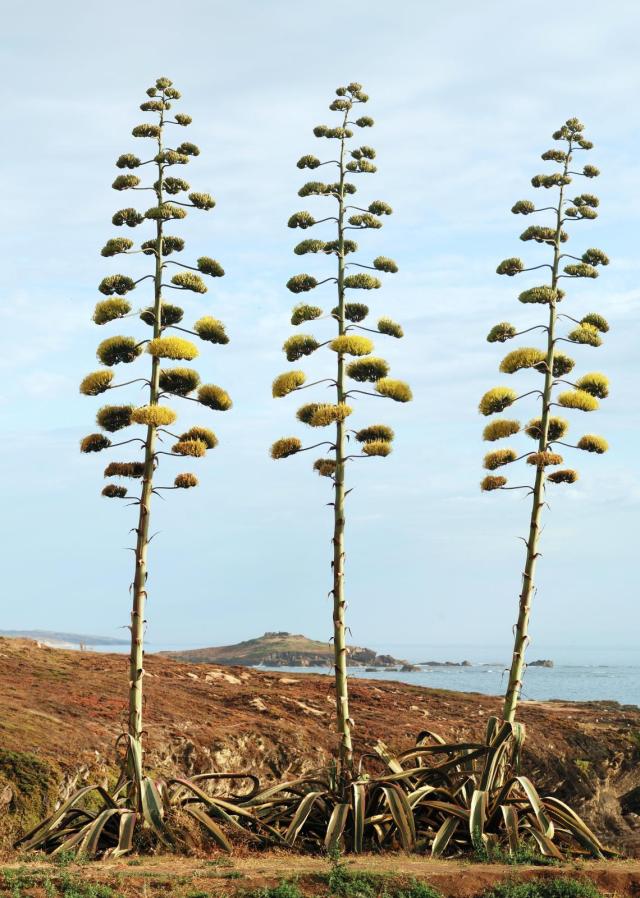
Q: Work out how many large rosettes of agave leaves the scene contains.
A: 3